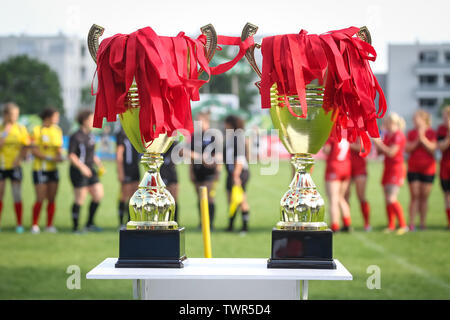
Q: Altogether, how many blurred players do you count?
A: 12